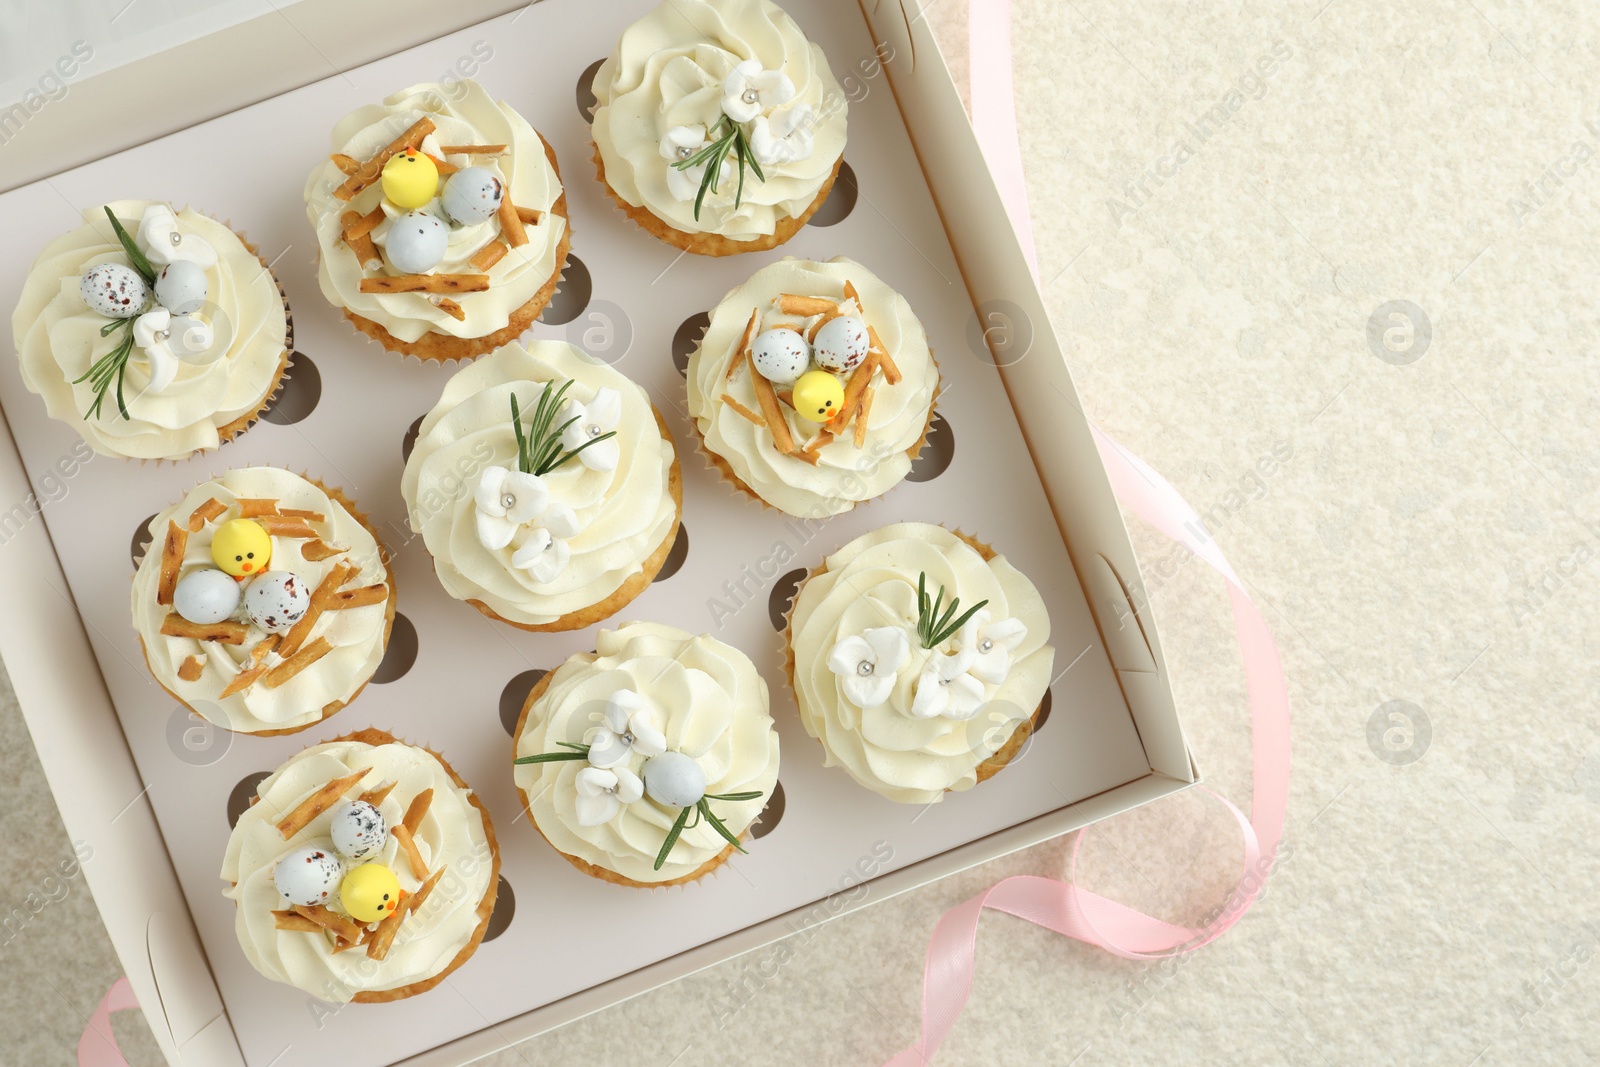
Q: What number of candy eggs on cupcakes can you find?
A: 11